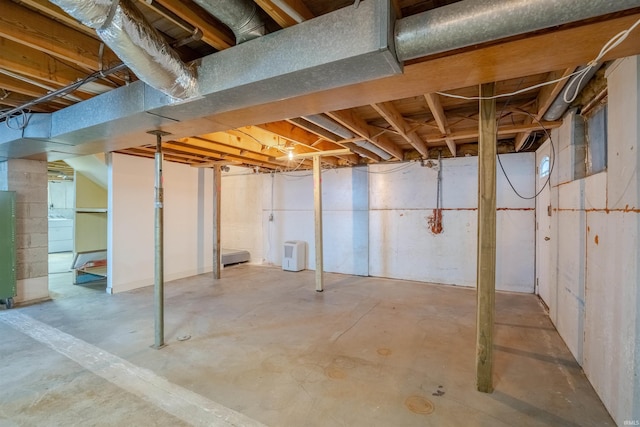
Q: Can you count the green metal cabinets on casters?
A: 1